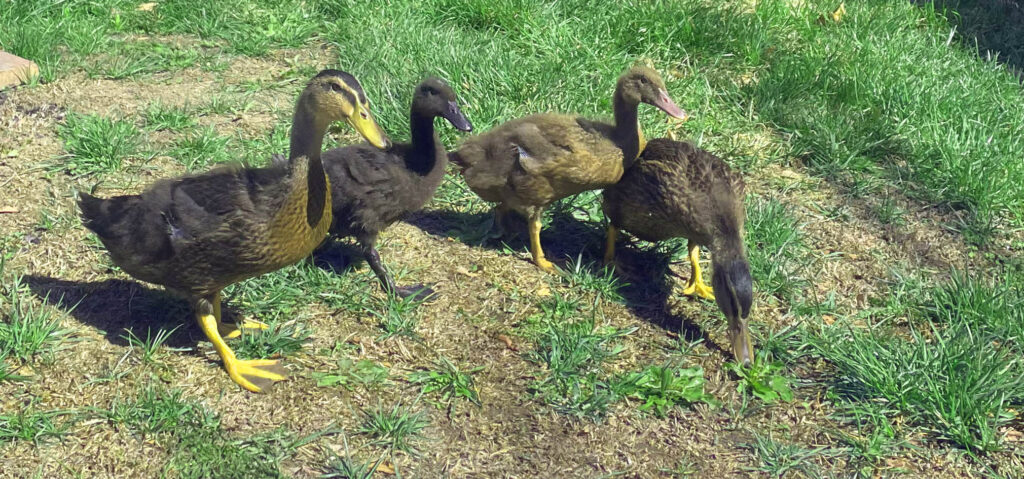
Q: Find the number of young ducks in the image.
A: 4